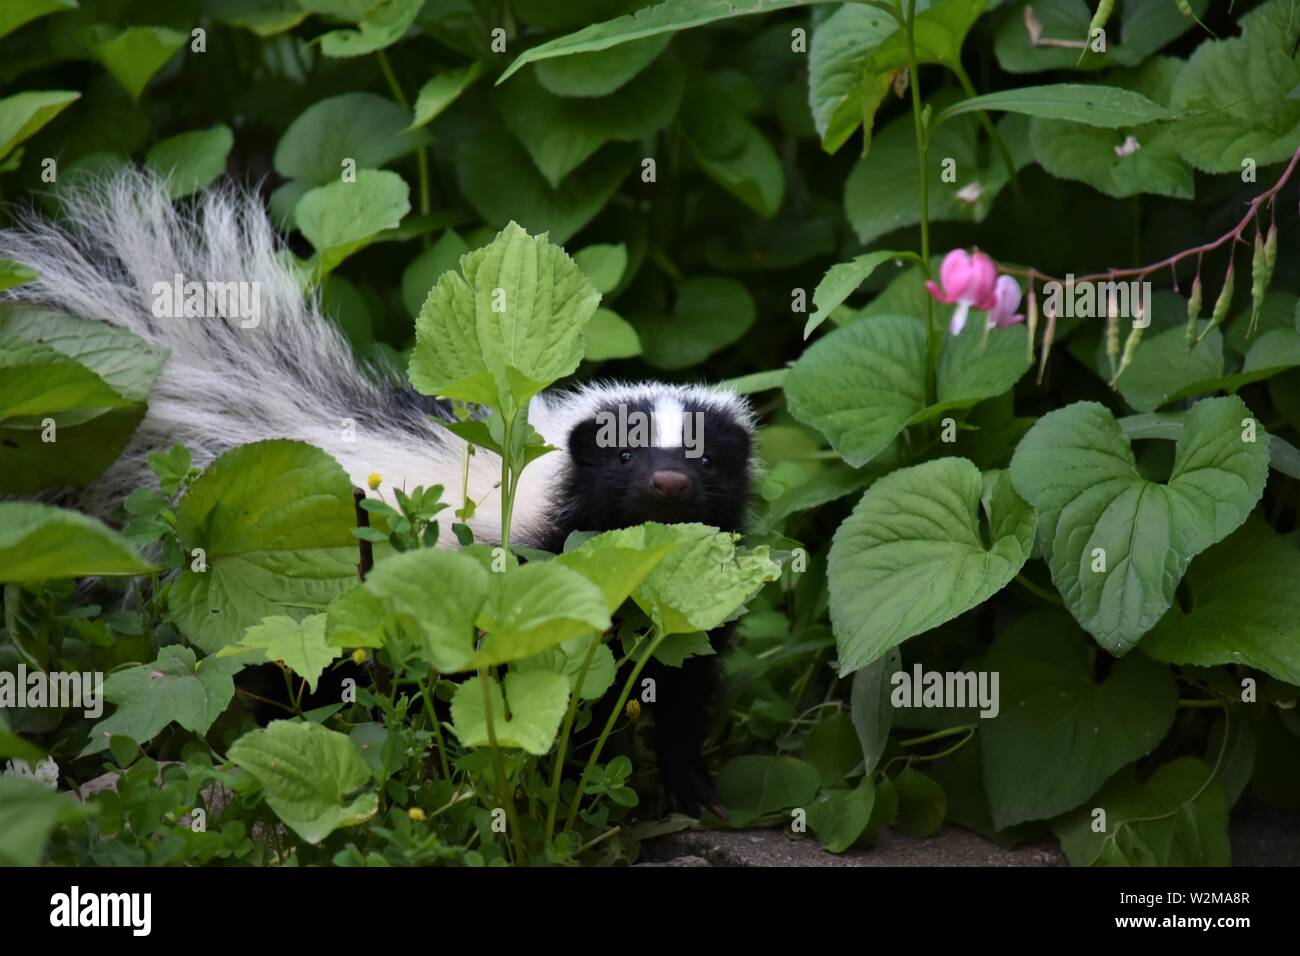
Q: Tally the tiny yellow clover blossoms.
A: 4